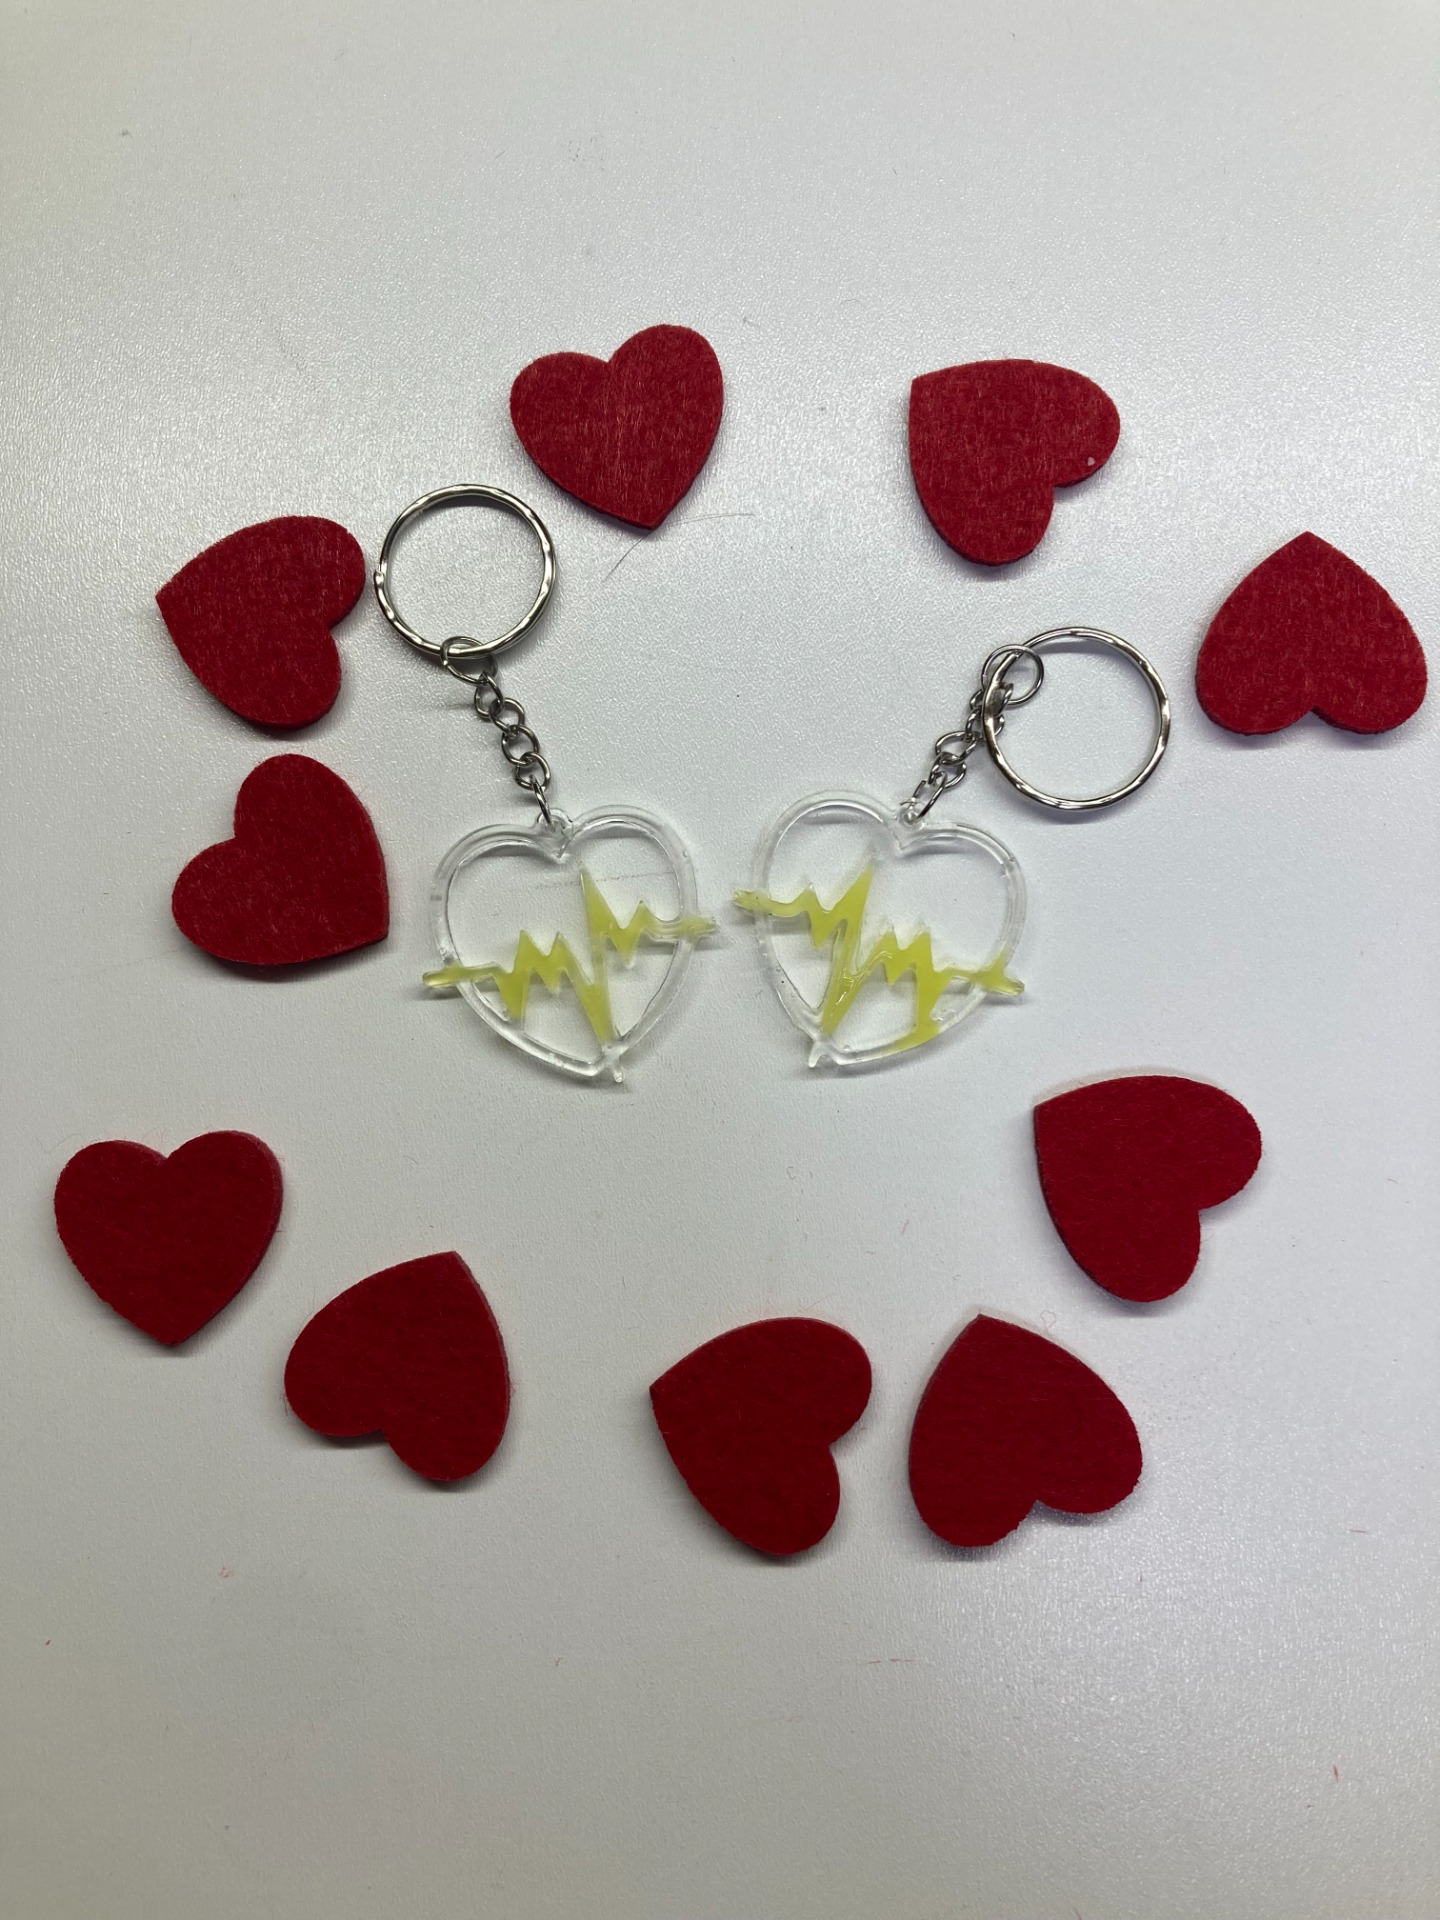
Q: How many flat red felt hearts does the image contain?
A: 10